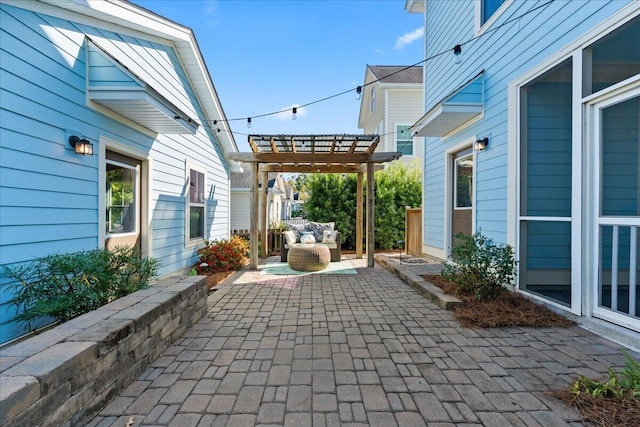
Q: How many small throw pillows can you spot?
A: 3